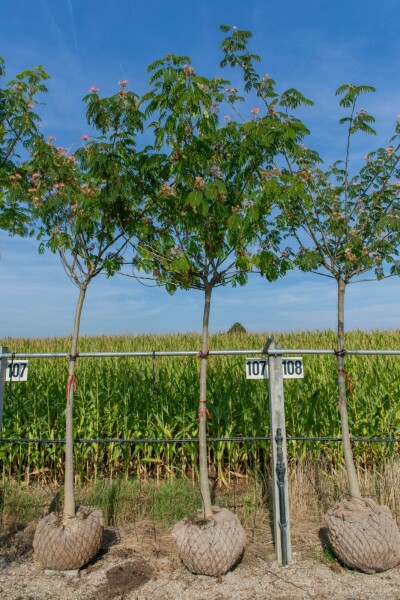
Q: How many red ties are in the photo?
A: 3